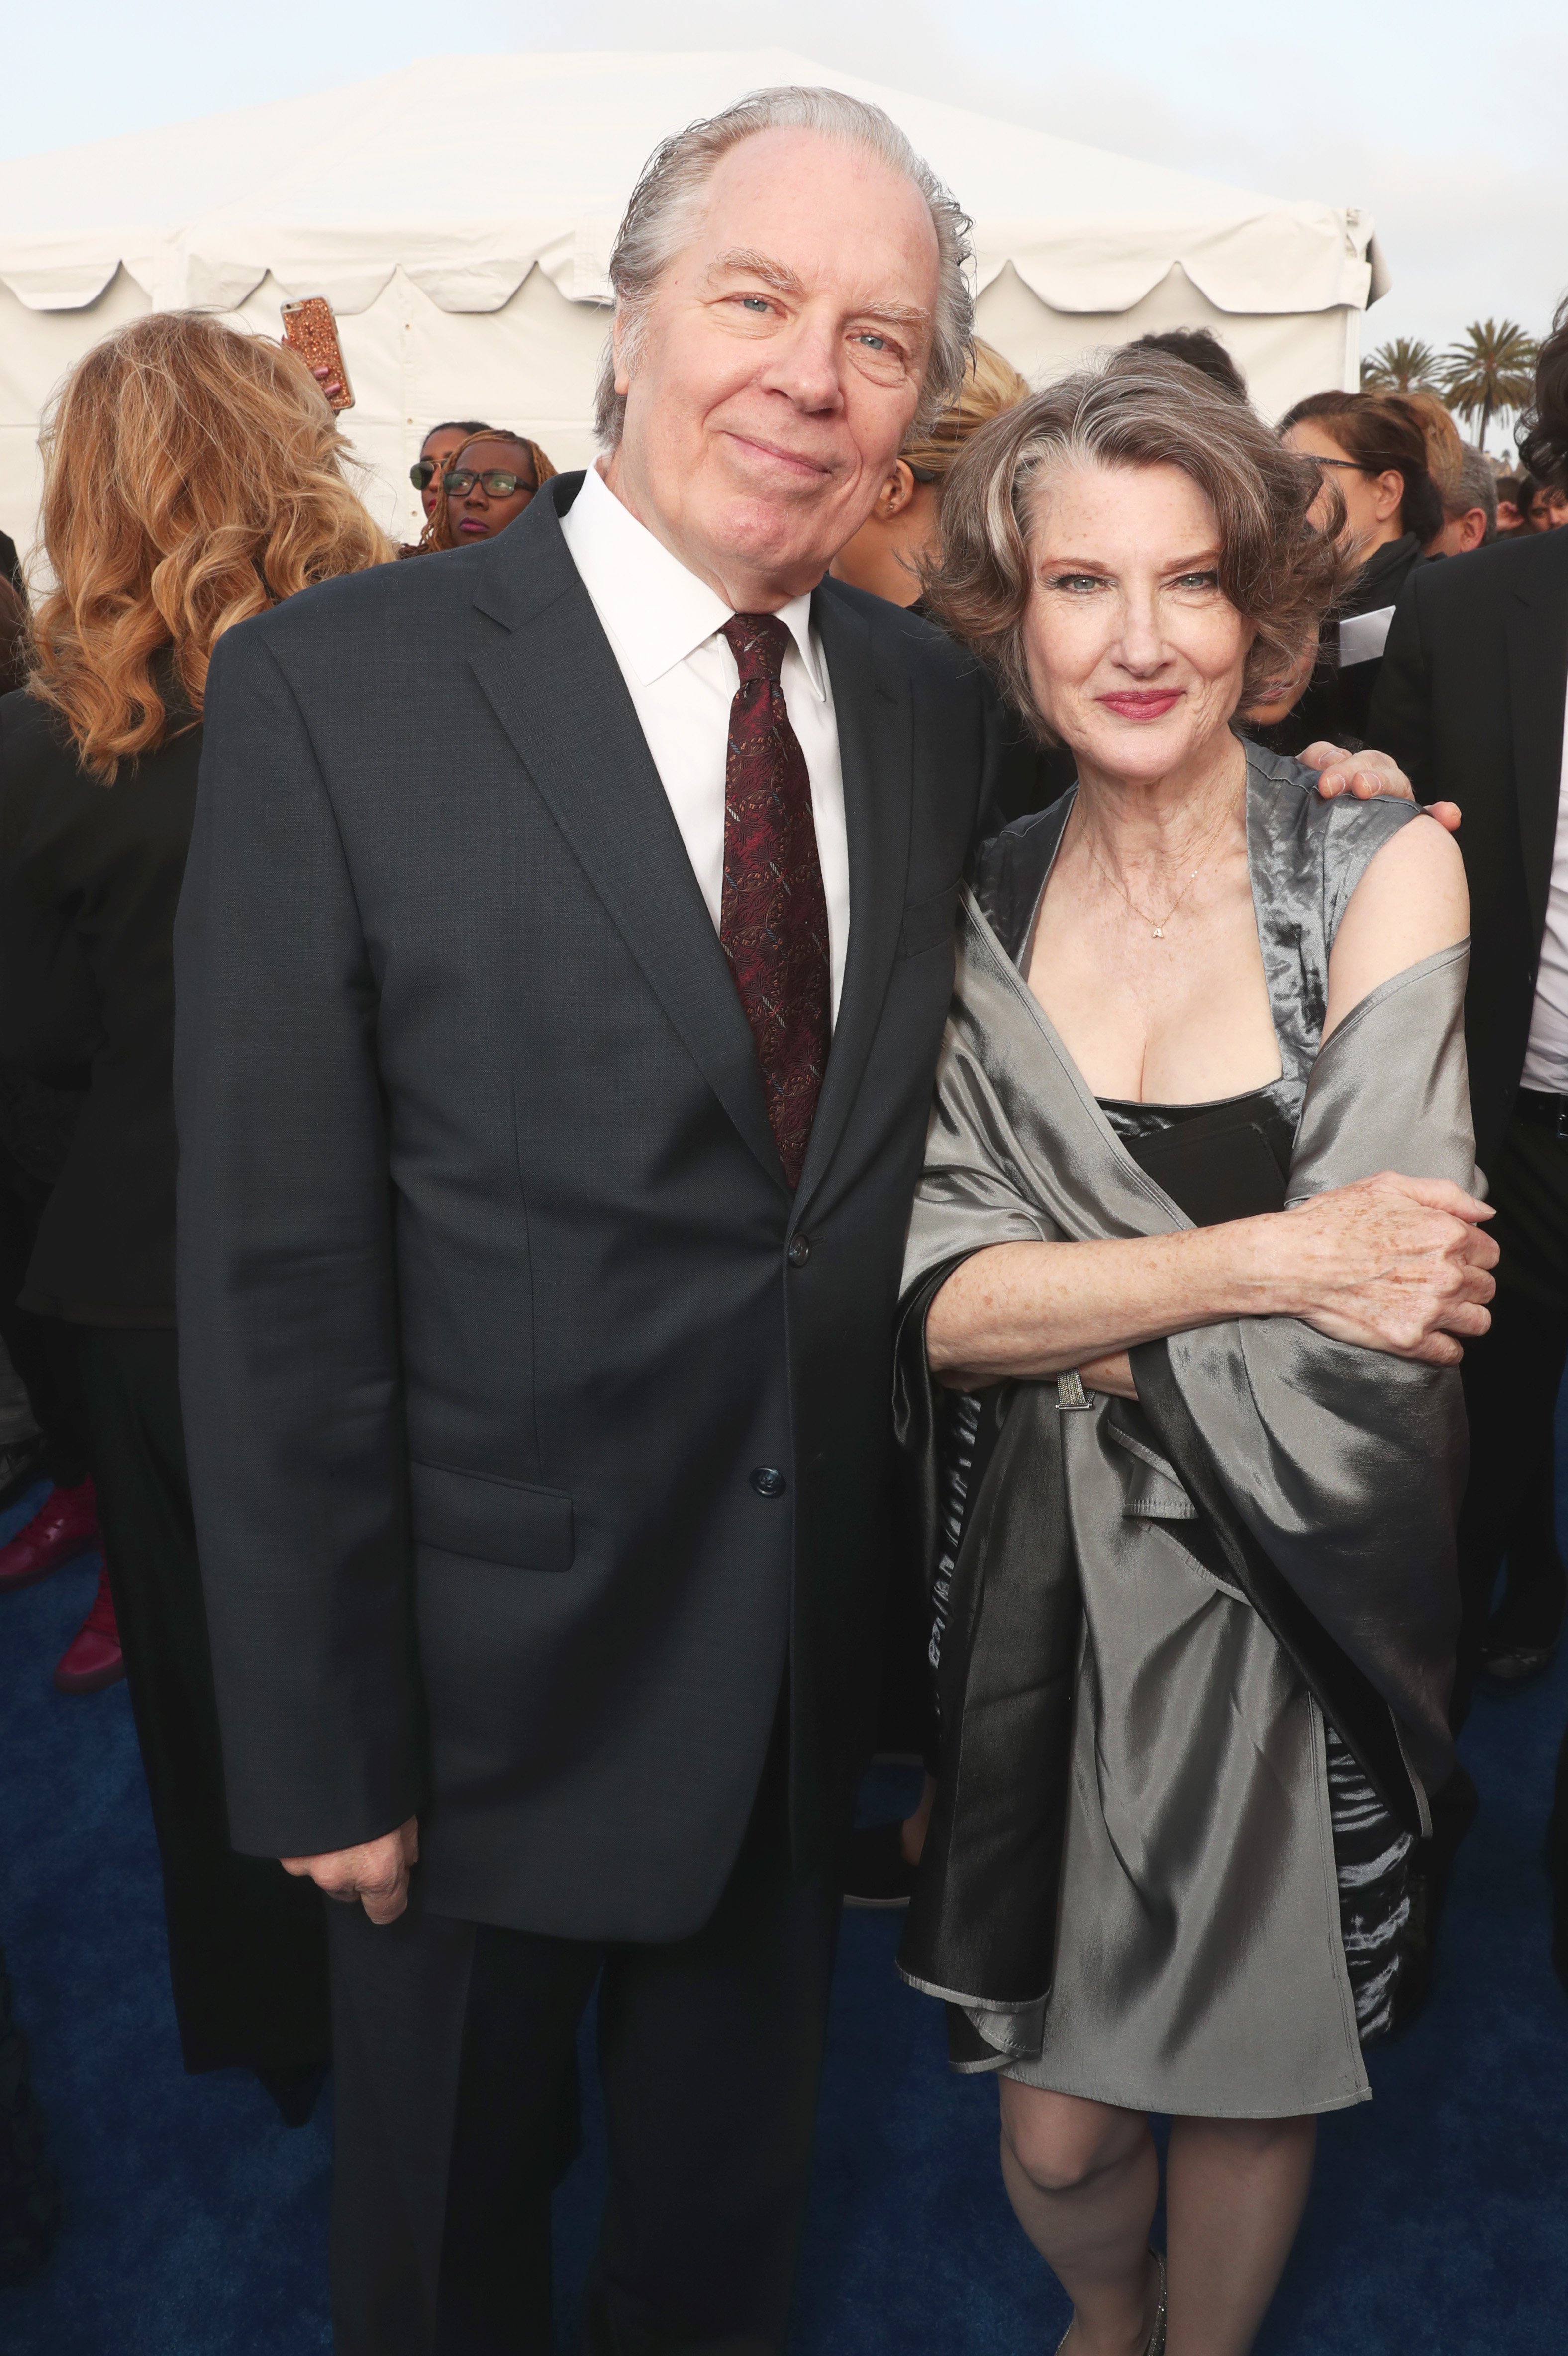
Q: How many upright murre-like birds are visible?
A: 0